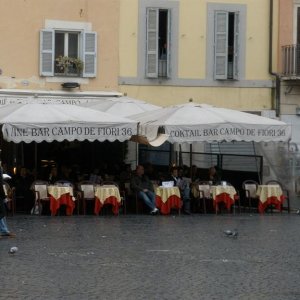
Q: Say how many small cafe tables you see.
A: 5